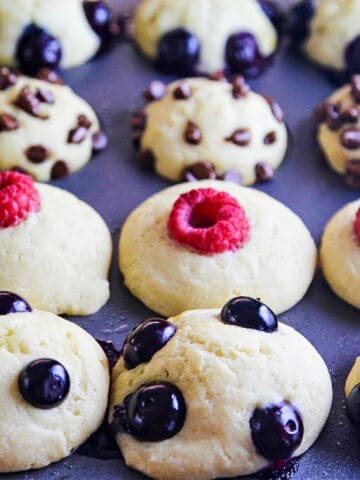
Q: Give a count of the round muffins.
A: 12